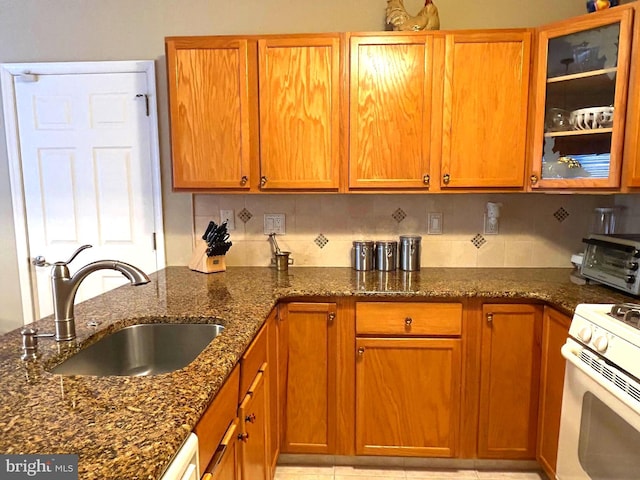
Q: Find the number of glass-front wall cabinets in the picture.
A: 1